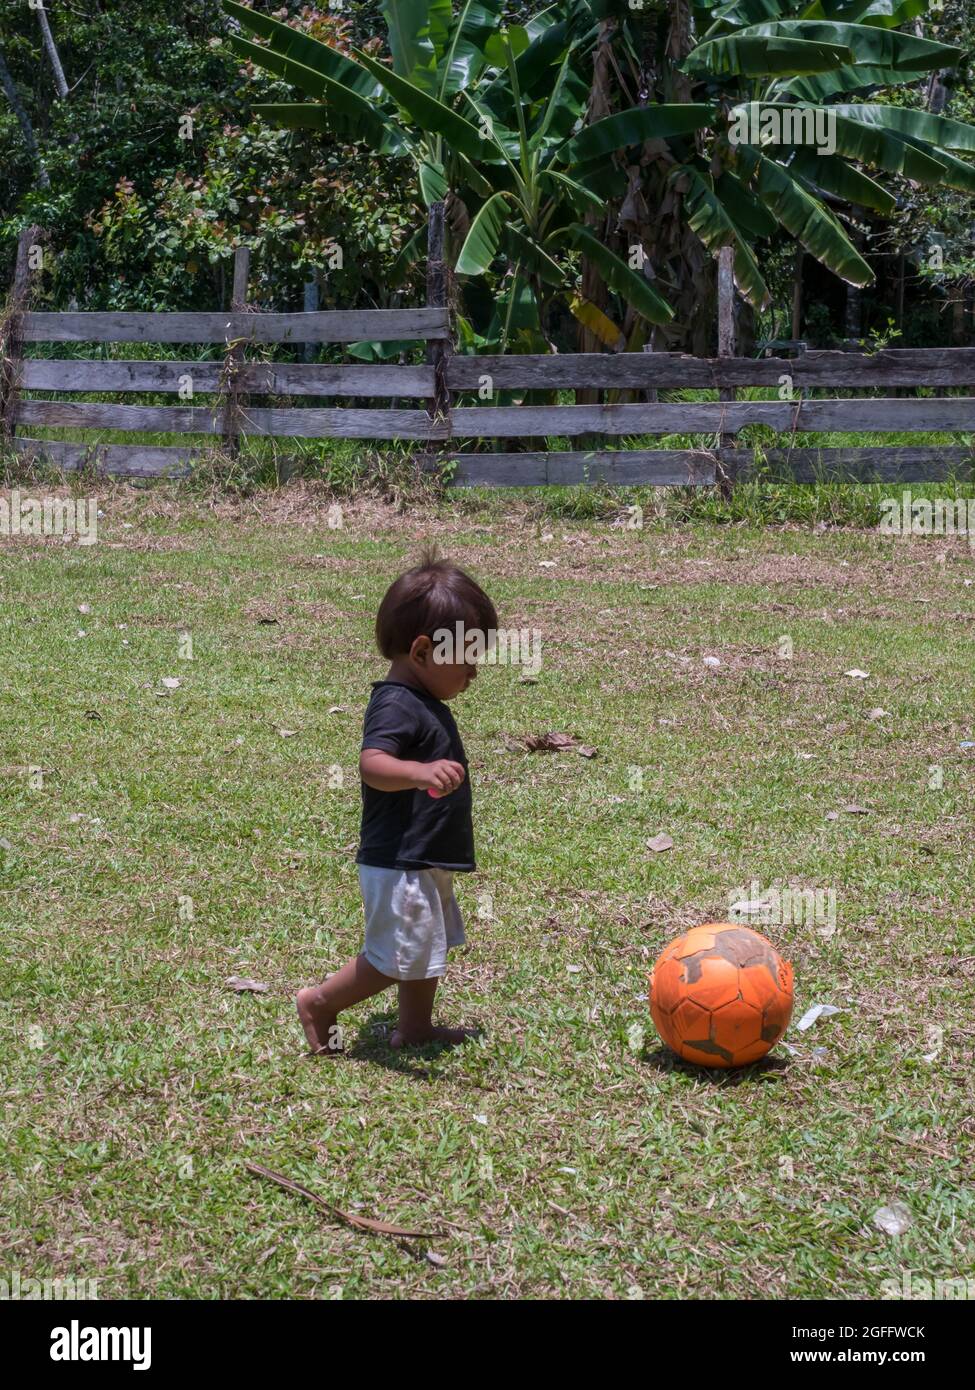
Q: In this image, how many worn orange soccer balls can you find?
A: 1